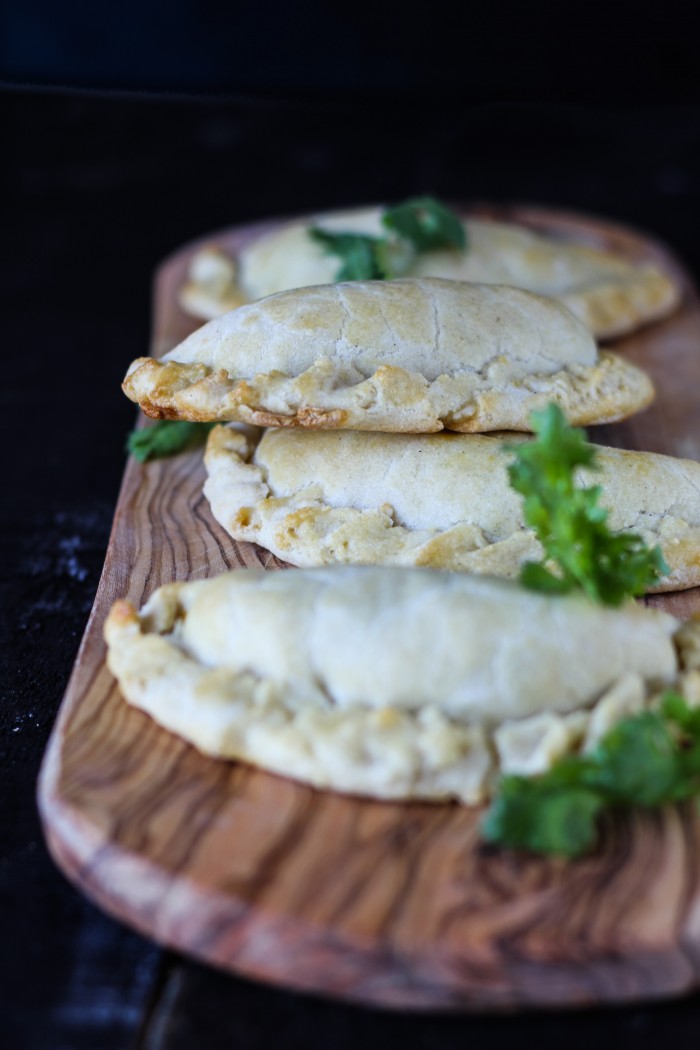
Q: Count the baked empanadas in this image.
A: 4